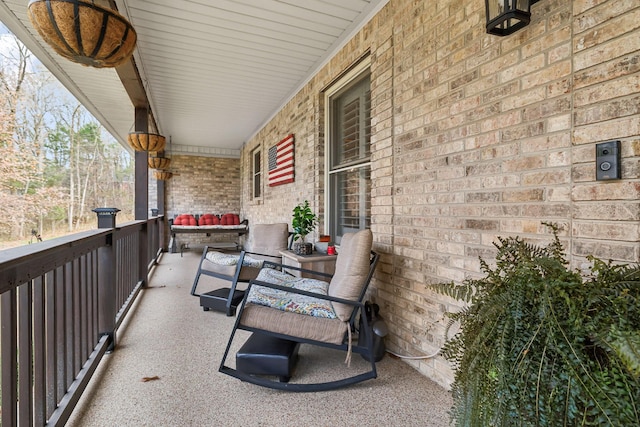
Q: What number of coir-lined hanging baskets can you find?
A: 4